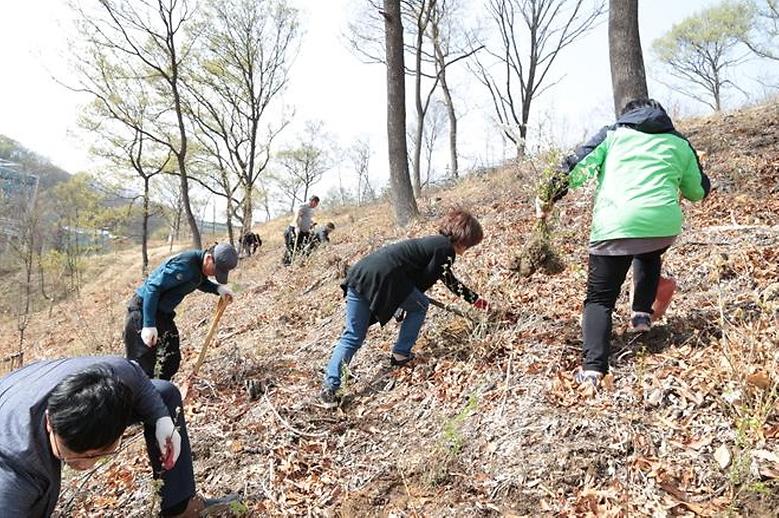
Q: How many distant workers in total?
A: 3